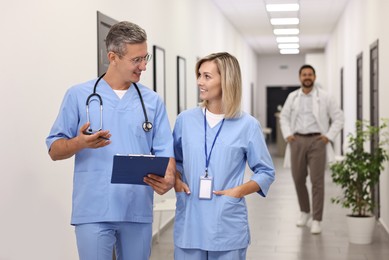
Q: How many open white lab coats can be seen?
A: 1